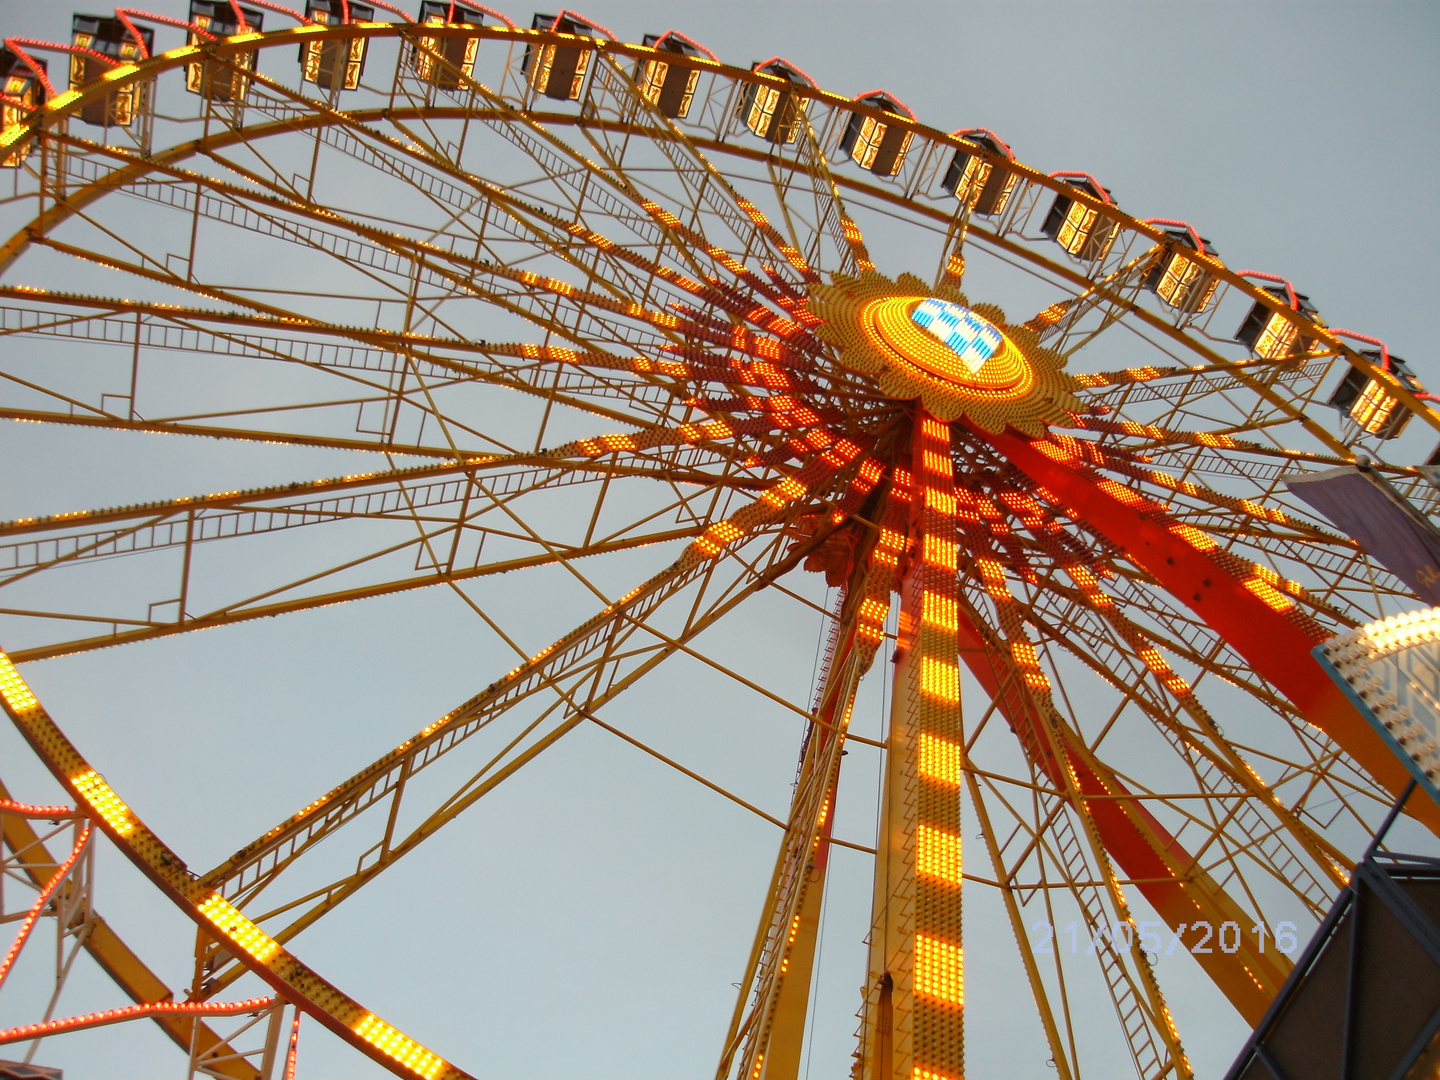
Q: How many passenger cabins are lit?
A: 14